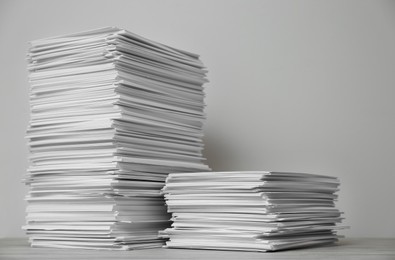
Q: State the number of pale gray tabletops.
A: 1